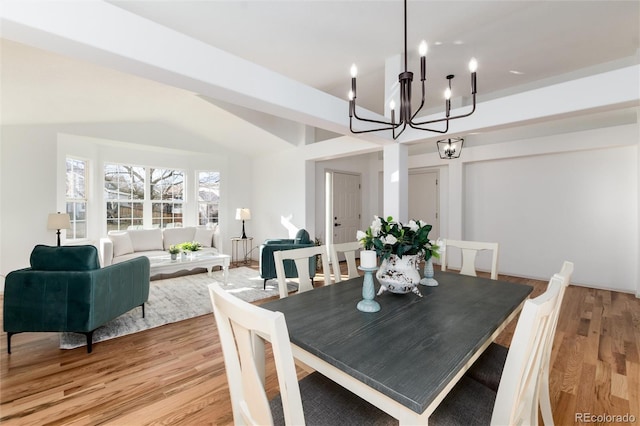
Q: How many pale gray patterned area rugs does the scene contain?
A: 1